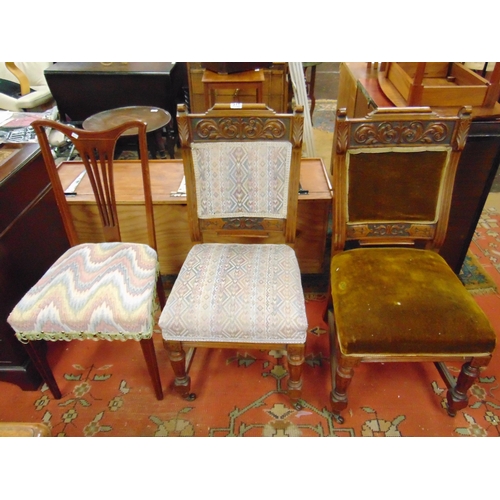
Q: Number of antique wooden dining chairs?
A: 3